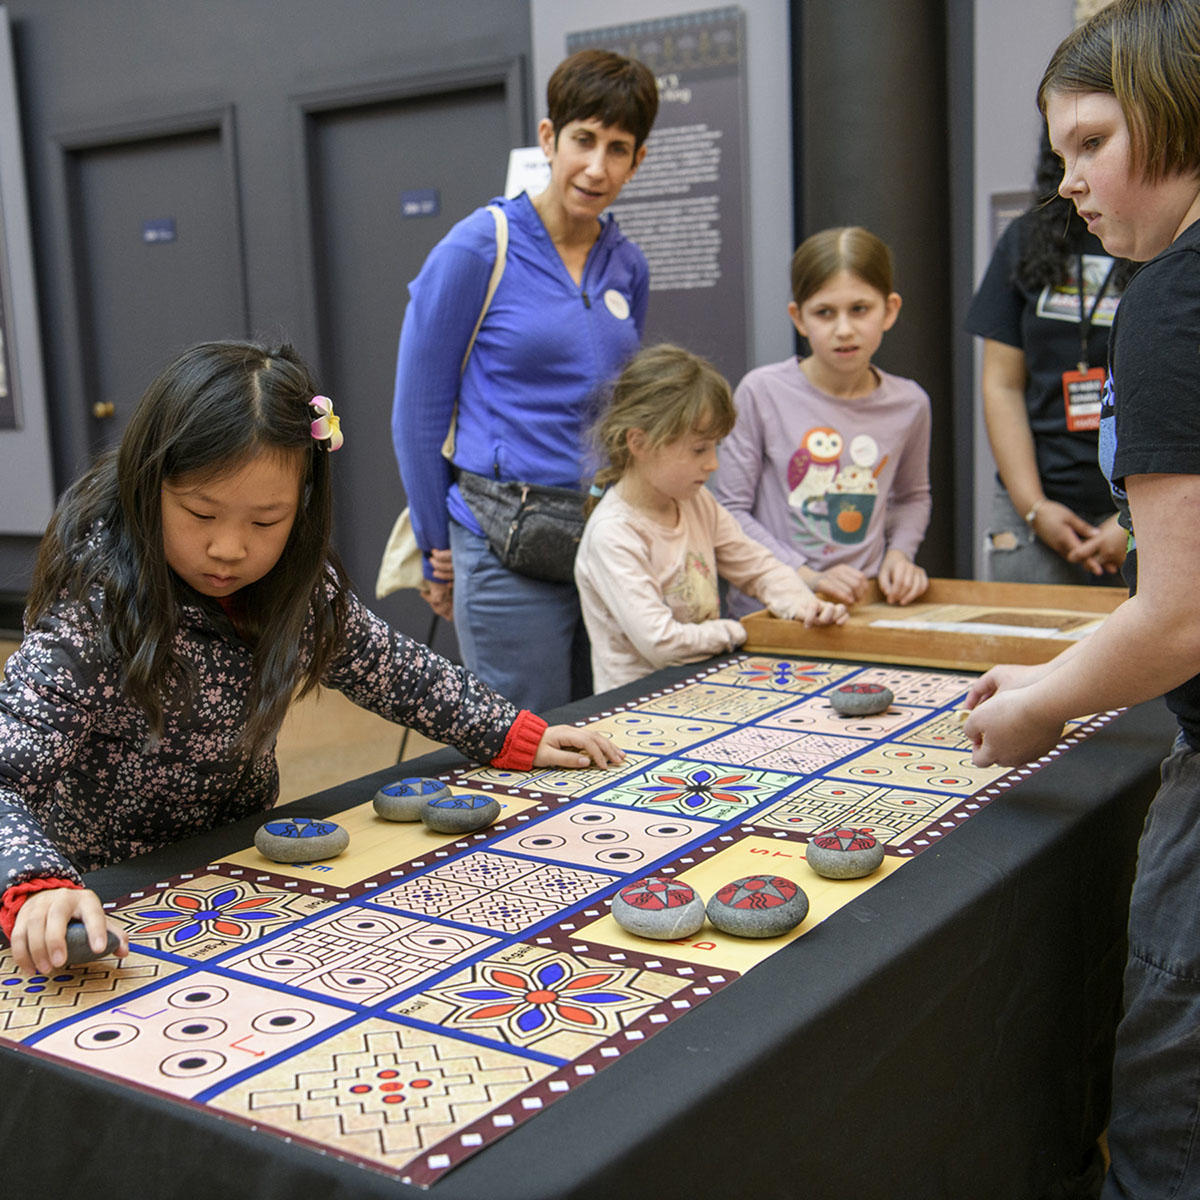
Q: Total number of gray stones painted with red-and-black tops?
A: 4